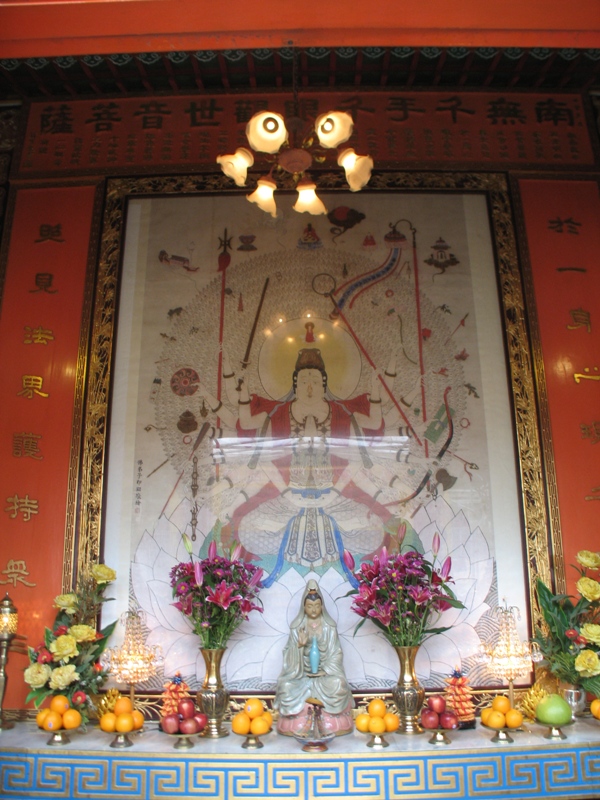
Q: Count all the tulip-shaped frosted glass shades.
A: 6